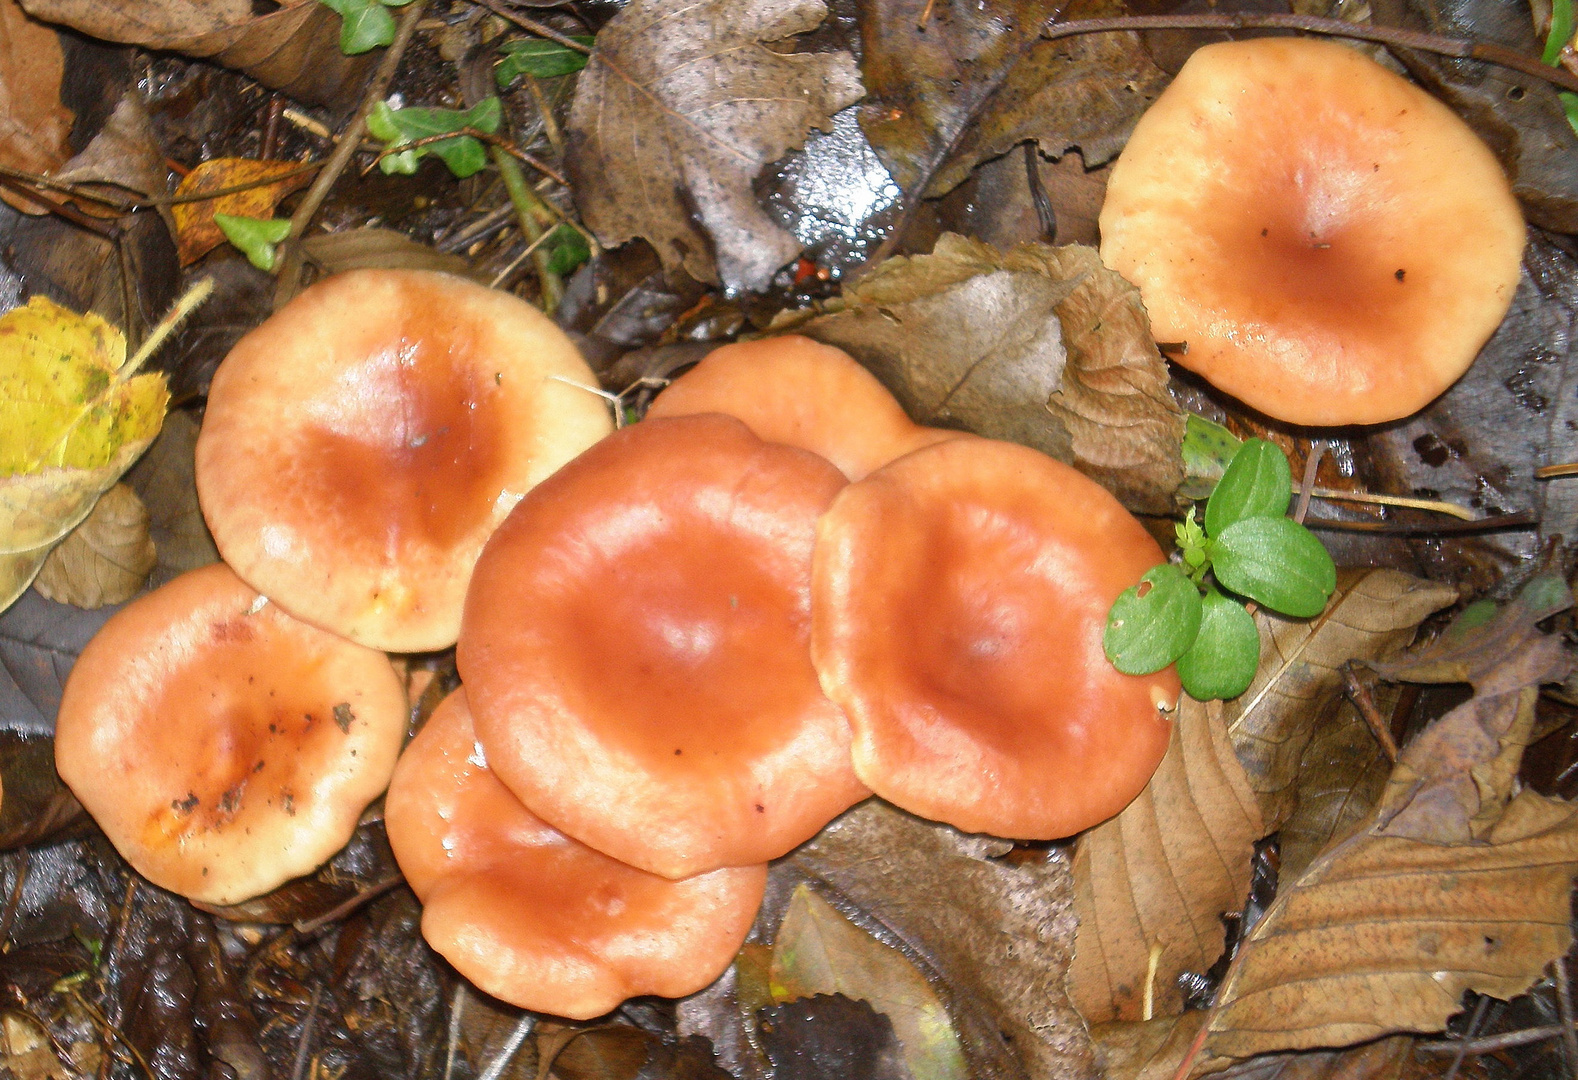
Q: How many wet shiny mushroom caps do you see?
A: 7